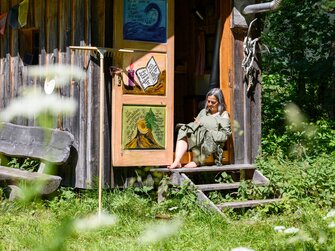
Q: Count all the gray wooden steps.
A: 3